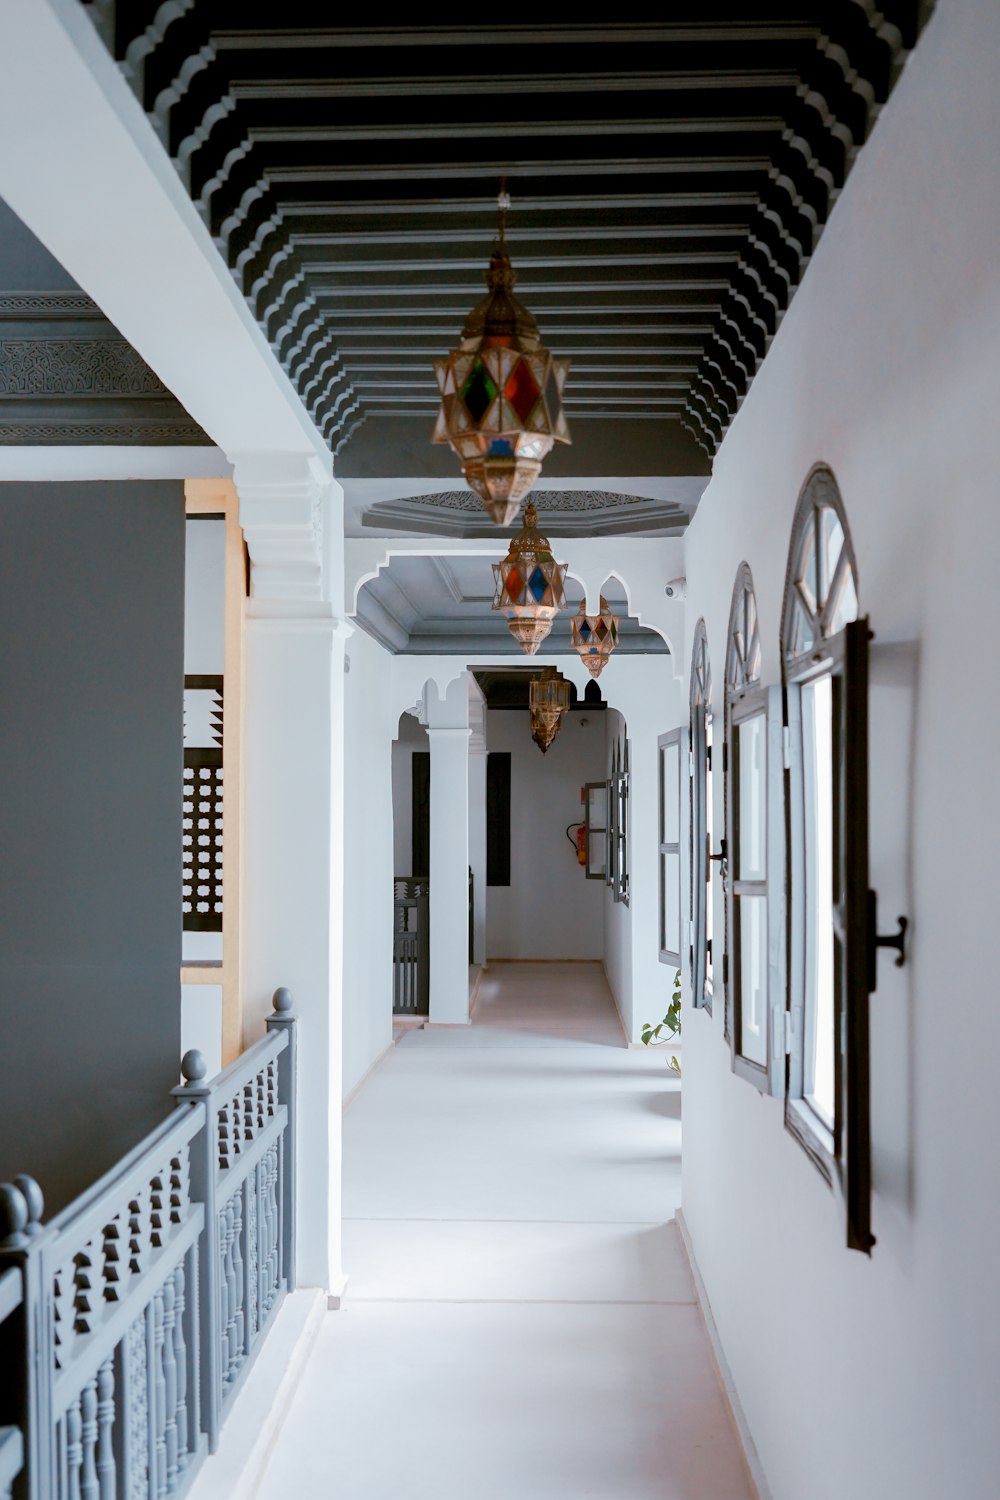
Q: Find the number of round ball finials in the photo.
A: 4